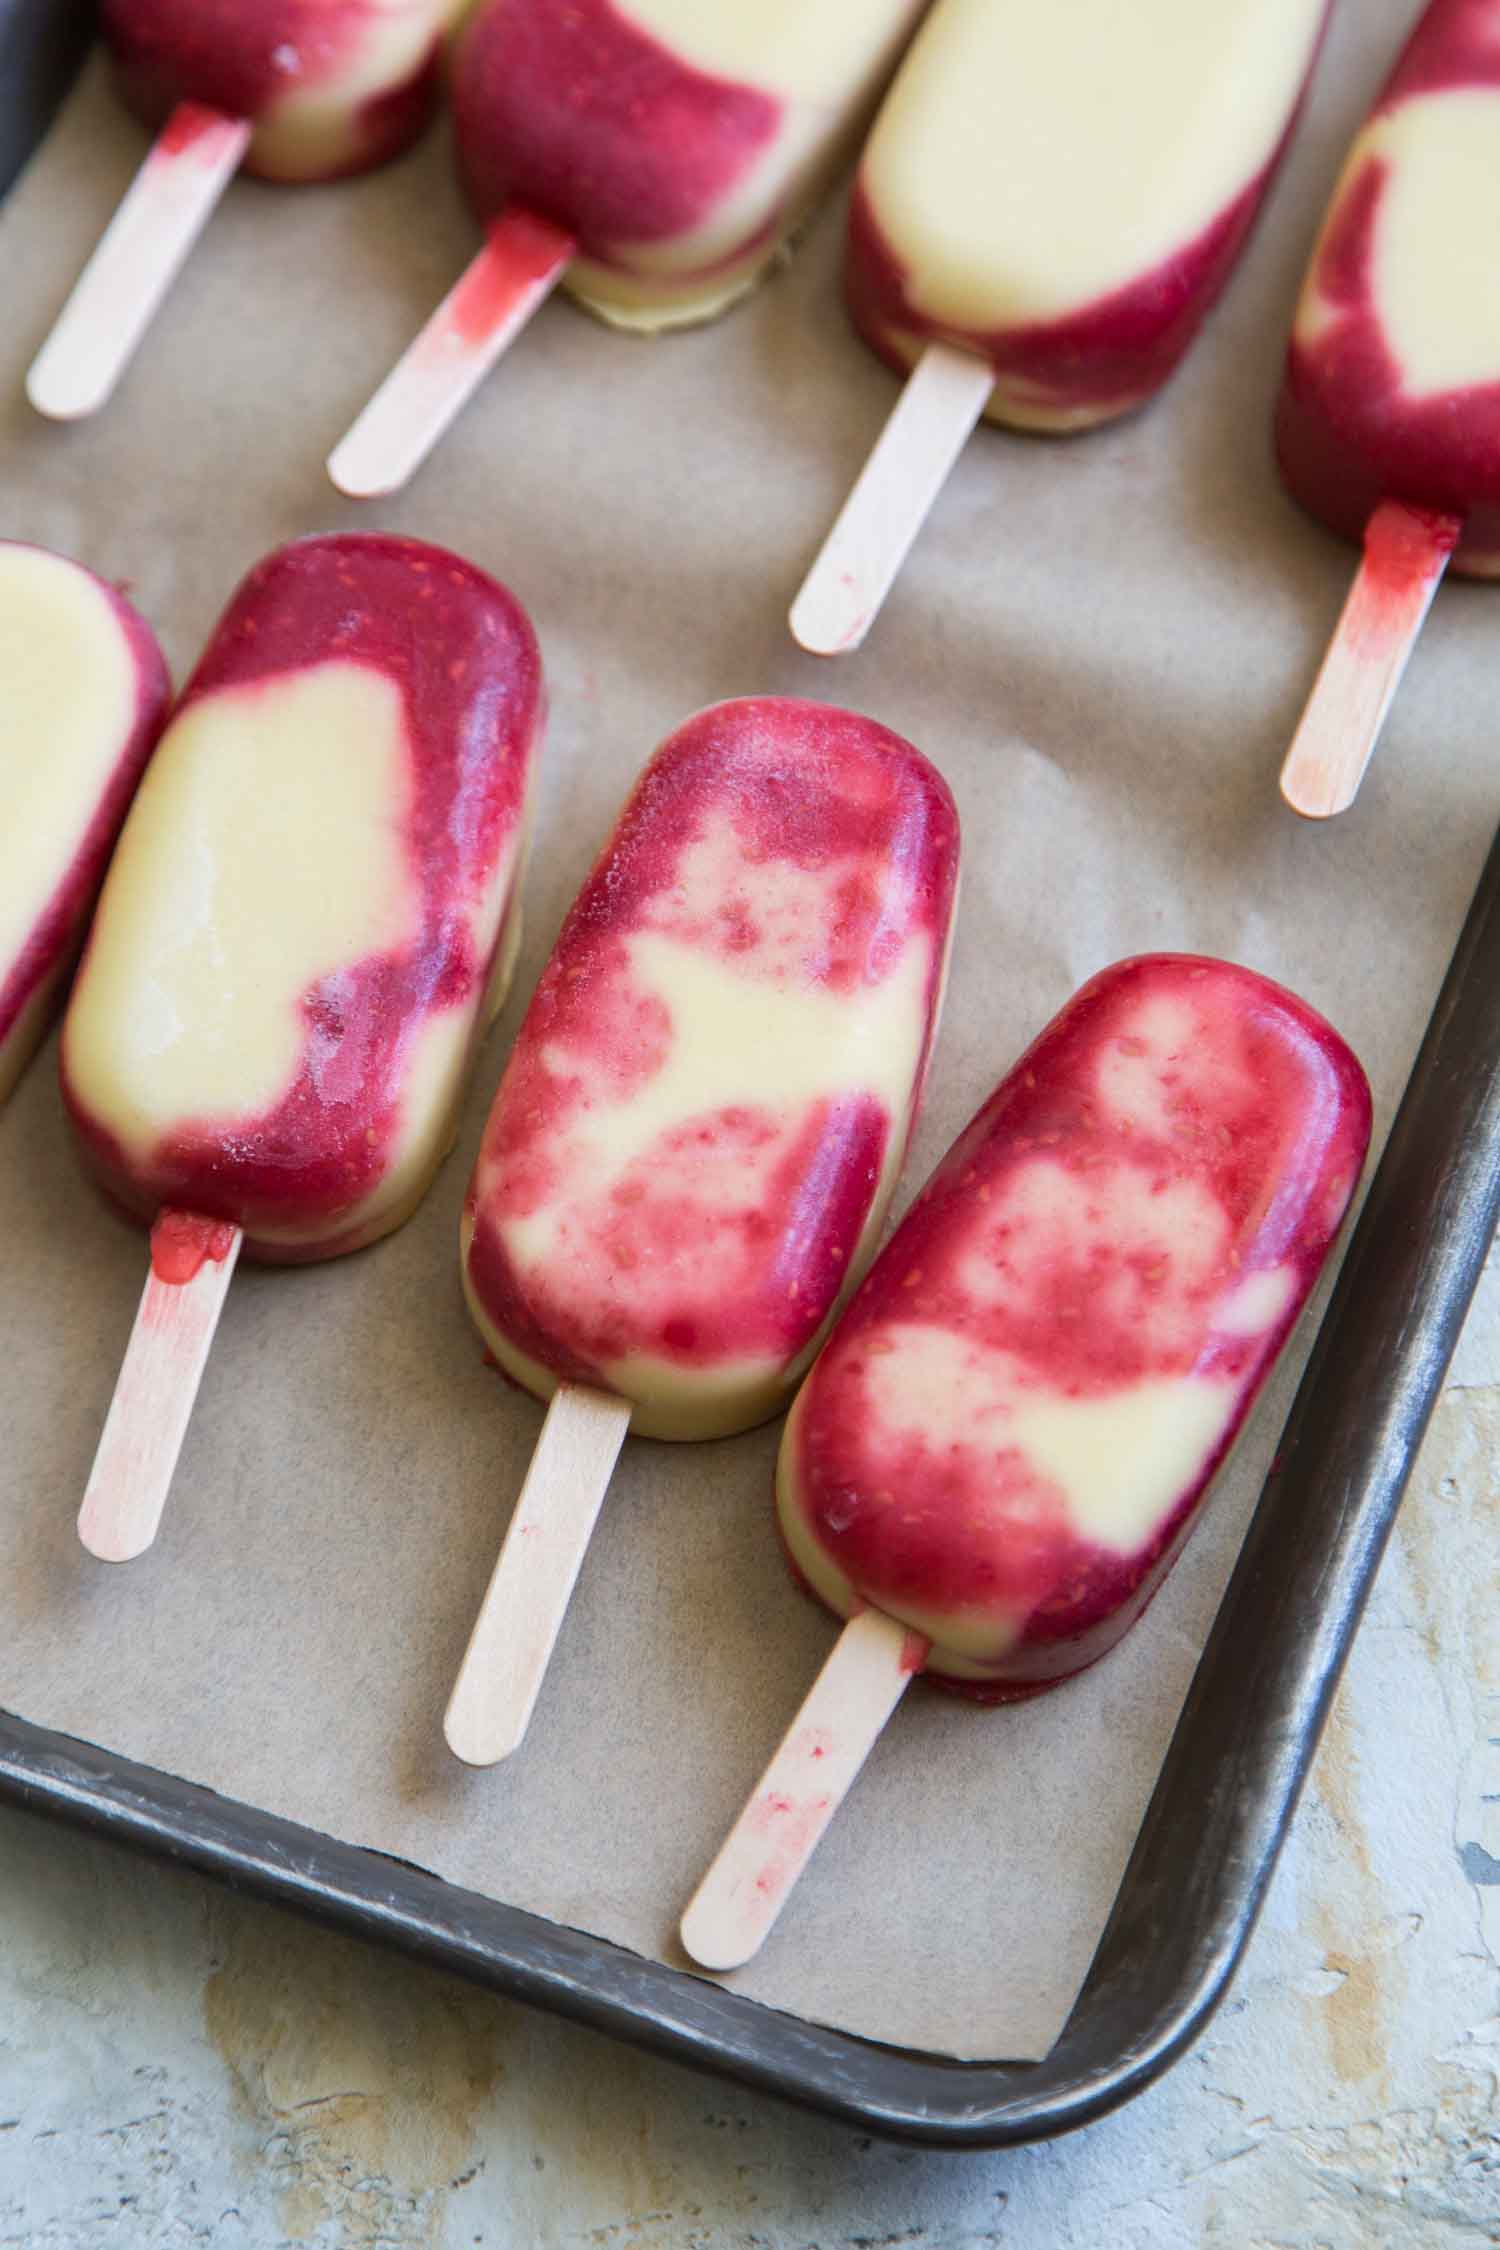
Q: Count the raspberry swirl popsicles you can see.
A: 8